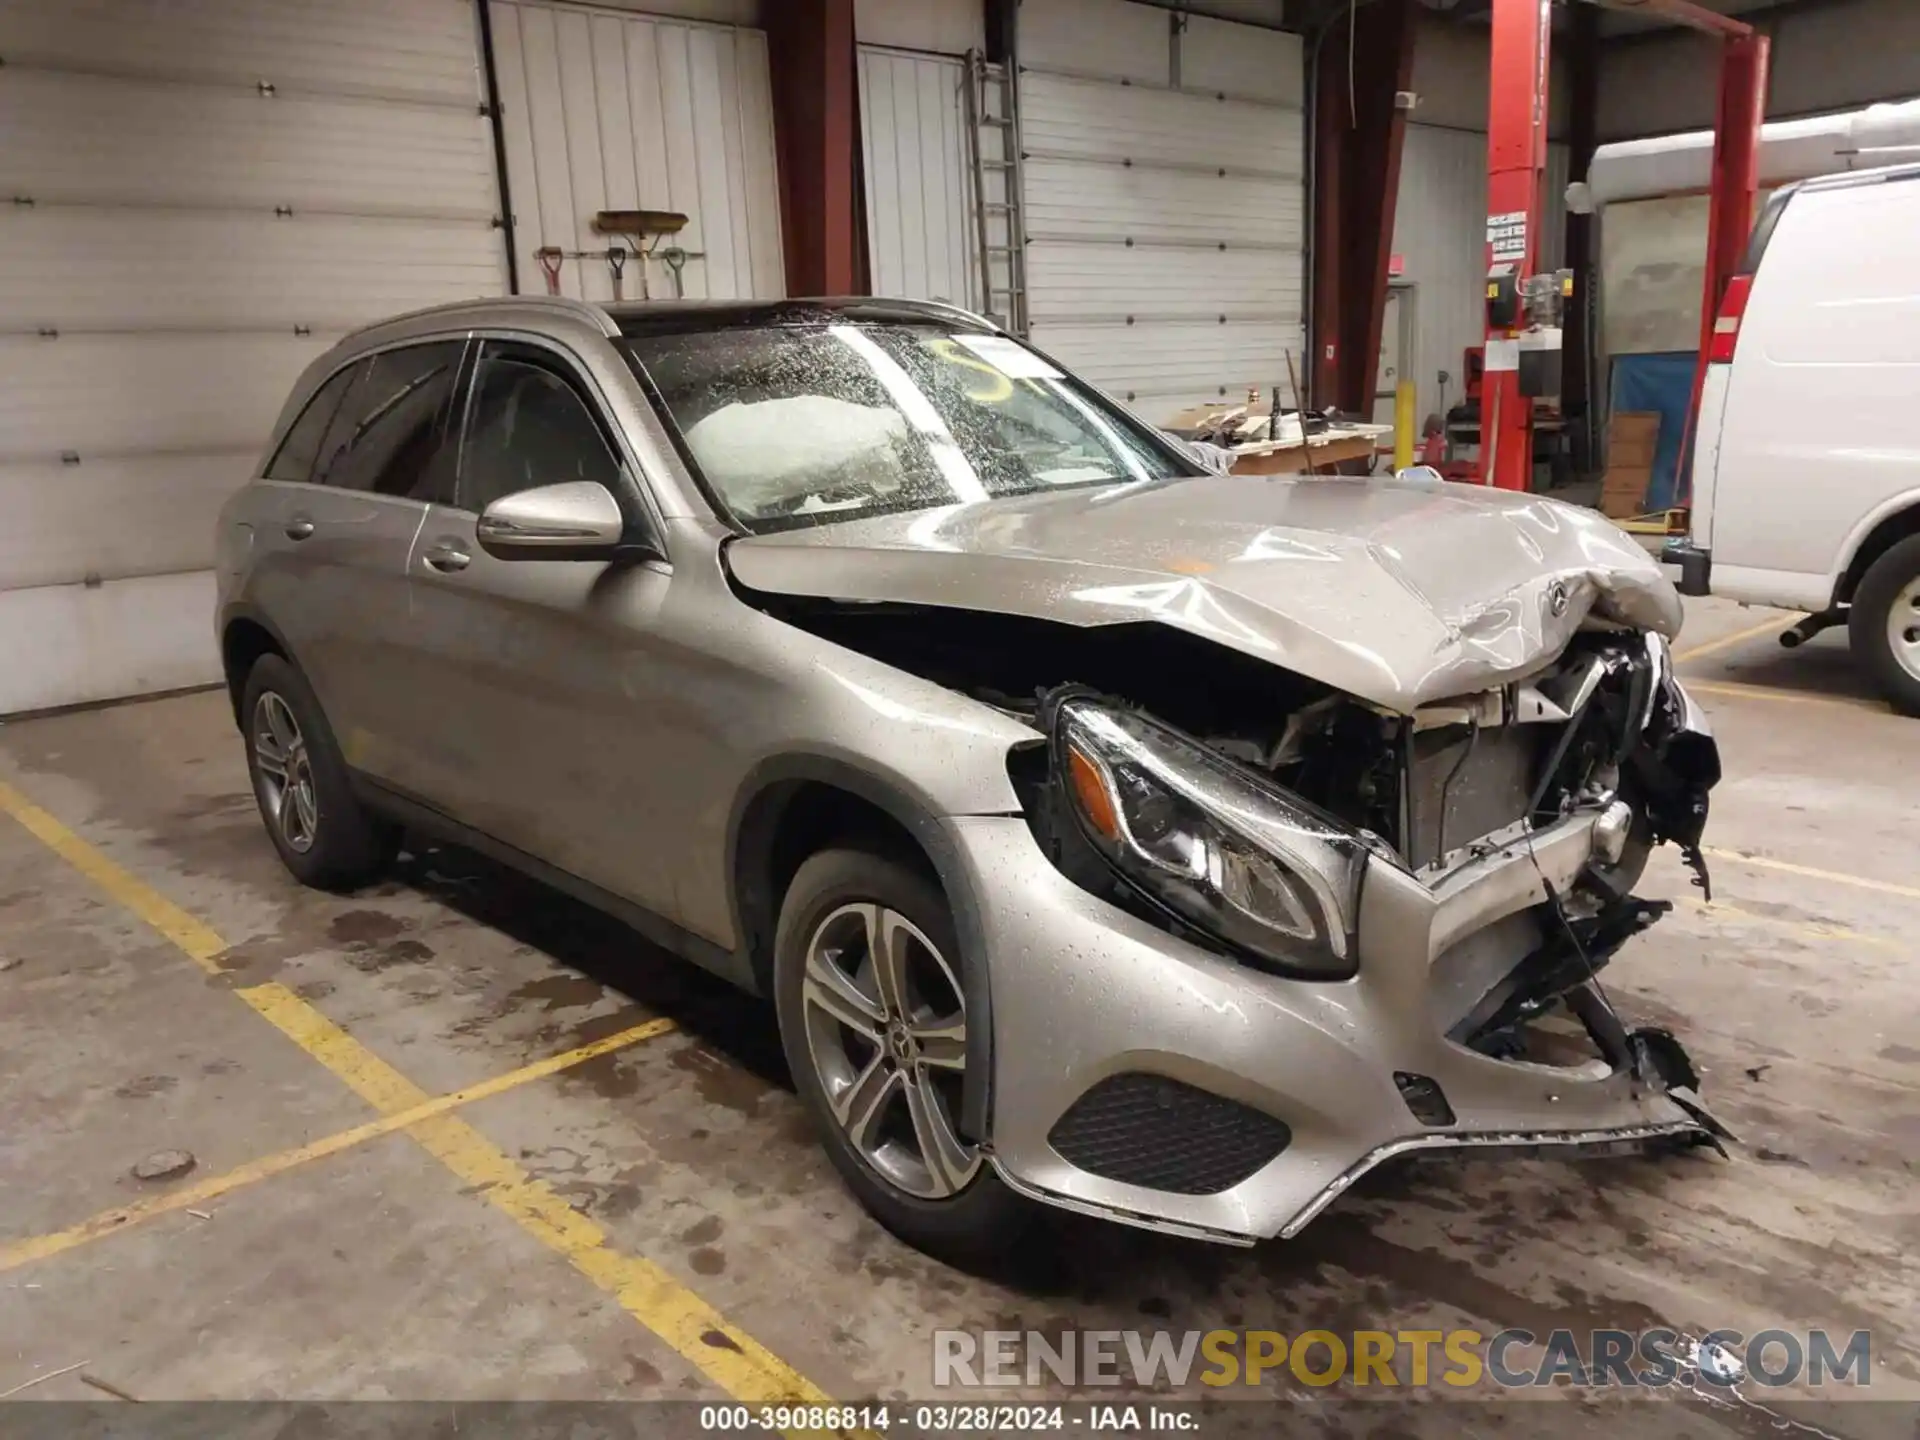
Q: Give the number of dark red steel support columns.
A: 2